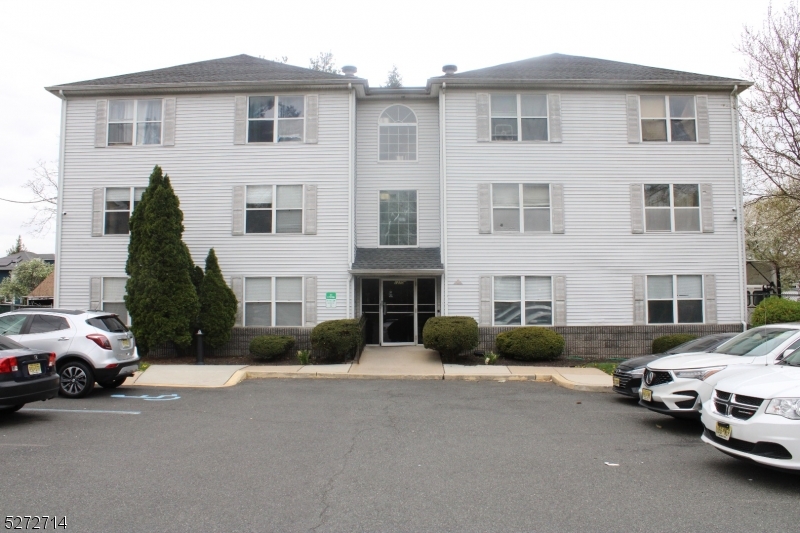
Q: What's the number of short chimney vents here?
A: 2